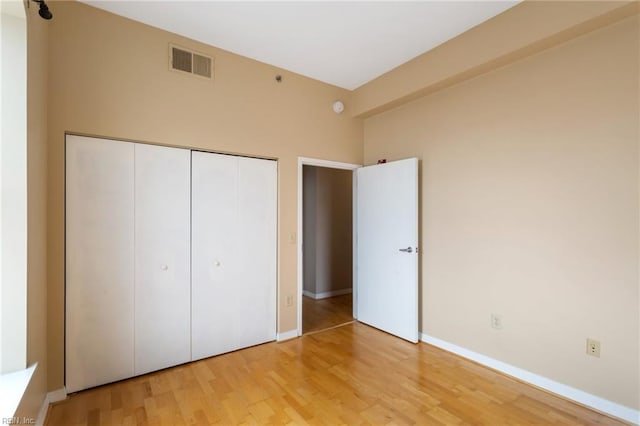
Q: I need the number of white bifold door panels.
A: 4